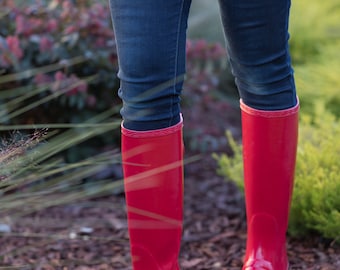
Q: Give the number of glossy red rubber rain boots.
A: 2